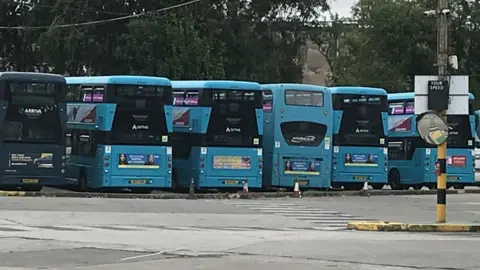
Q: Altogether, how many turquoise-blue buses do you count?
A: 5